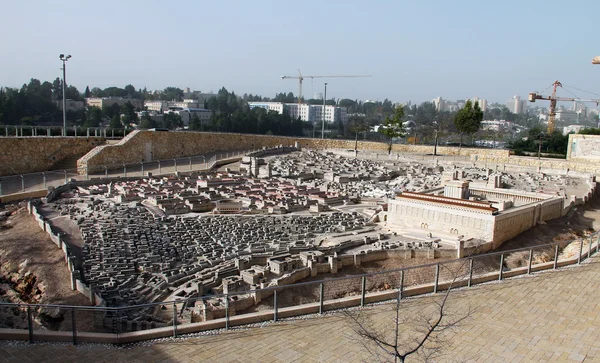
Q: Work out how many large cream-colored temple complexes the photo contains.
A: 1